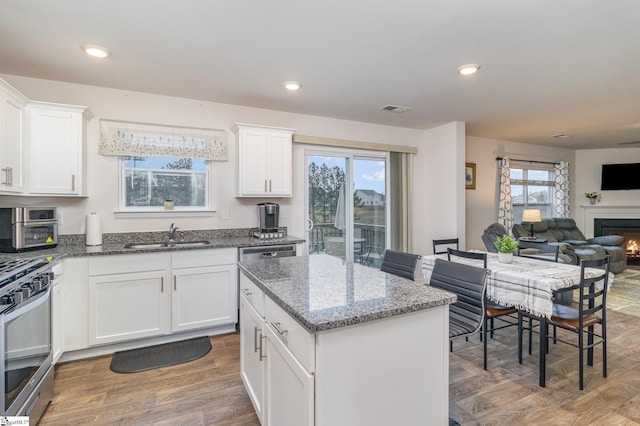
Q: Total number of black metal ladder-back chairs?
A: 4